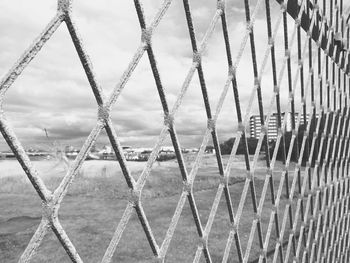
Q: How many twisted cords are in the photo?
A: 0